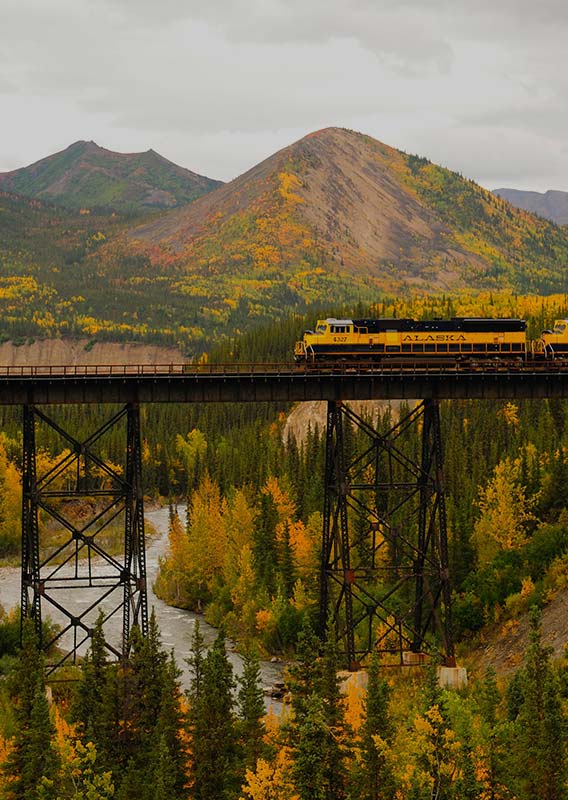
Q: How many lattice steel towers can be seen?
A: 2